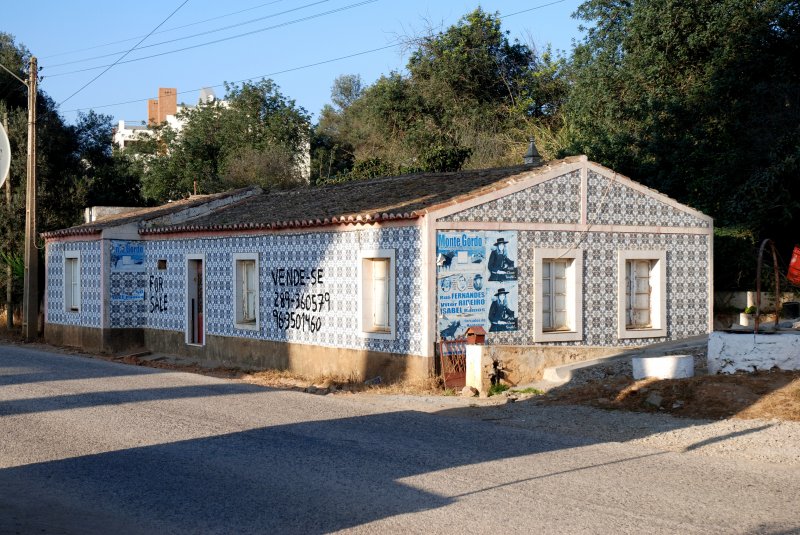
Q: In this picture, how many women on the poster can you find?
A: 2